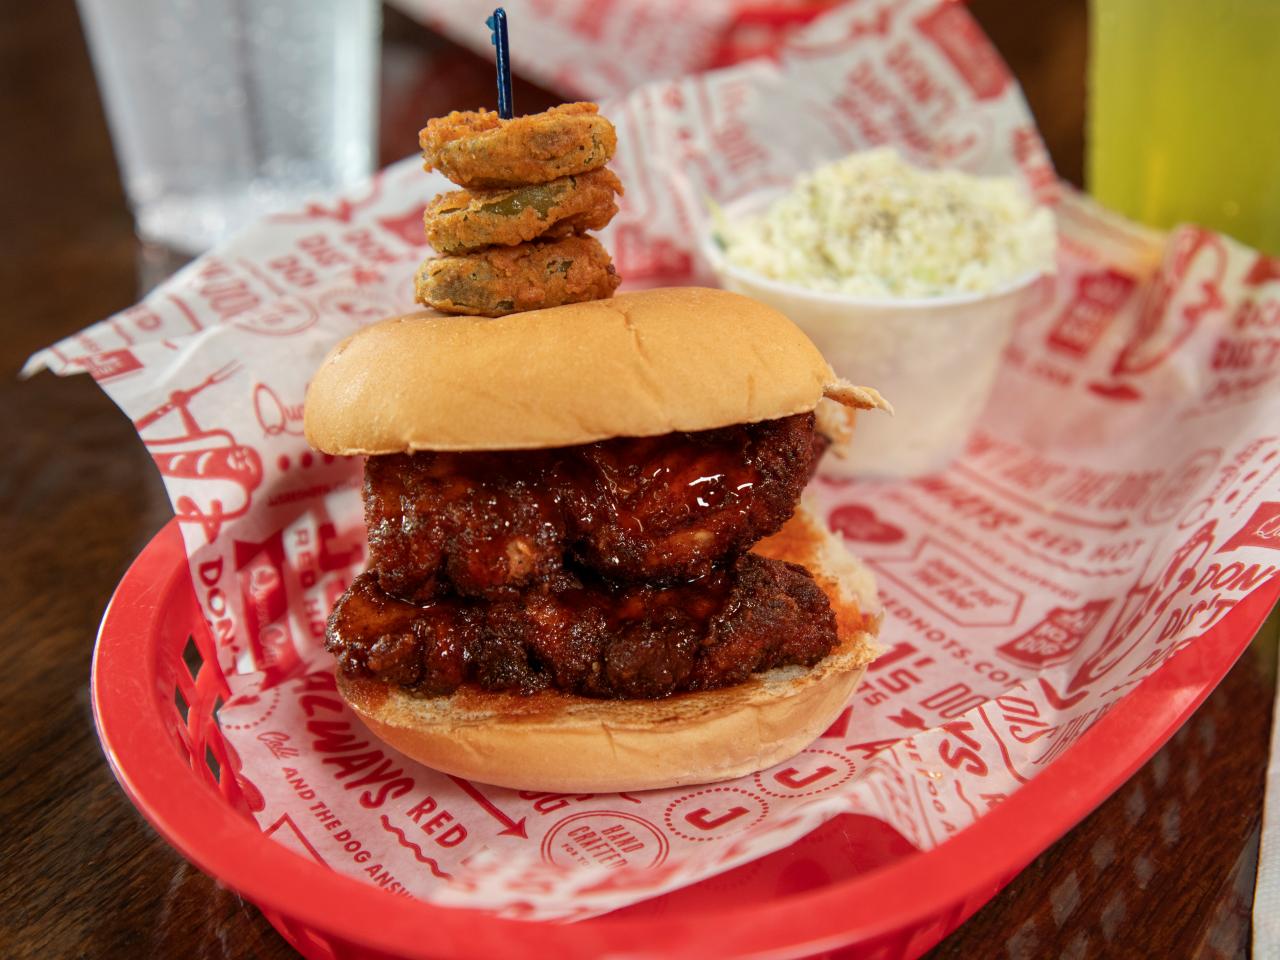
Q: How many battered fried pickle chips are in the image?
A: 3